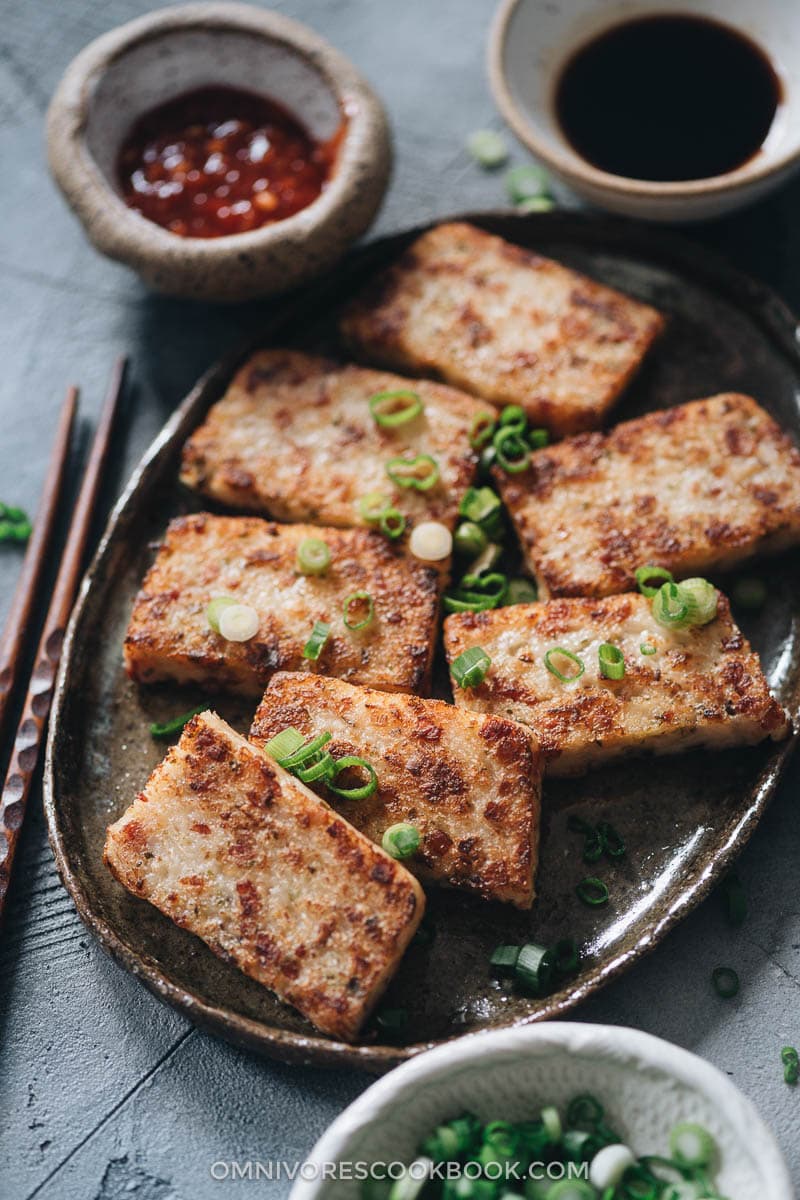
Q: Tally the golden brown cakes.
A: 7